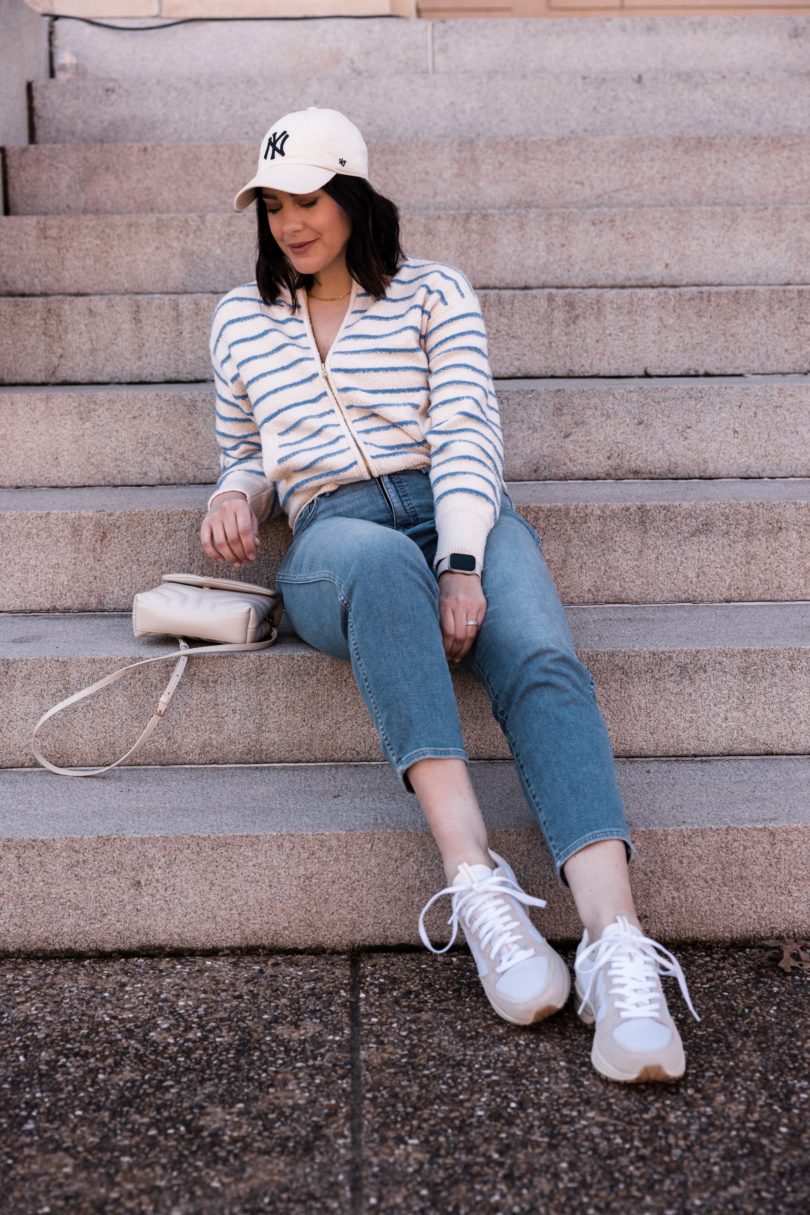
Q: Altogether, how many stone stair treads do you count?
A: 9